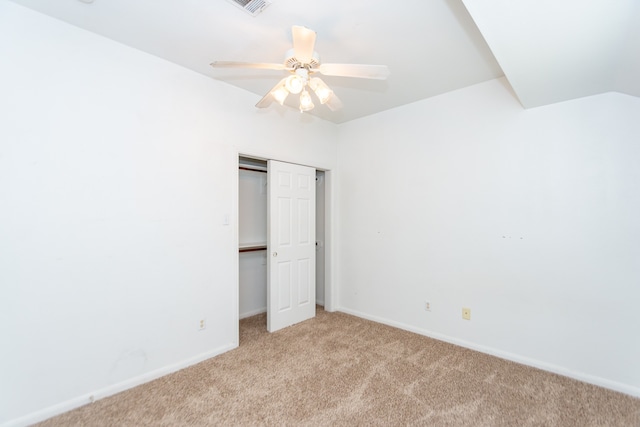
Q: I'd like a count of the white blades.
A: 5